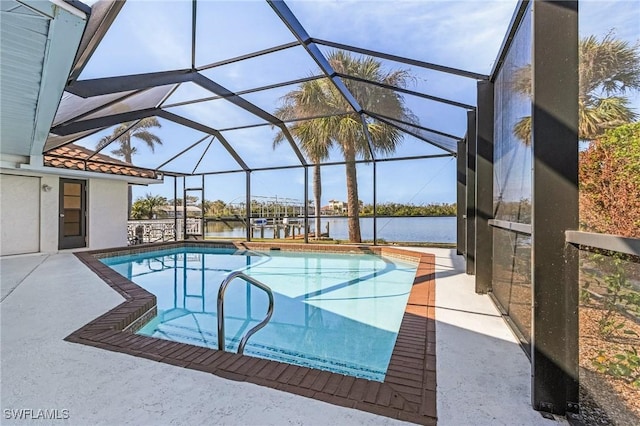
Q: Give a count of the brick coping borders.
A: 1